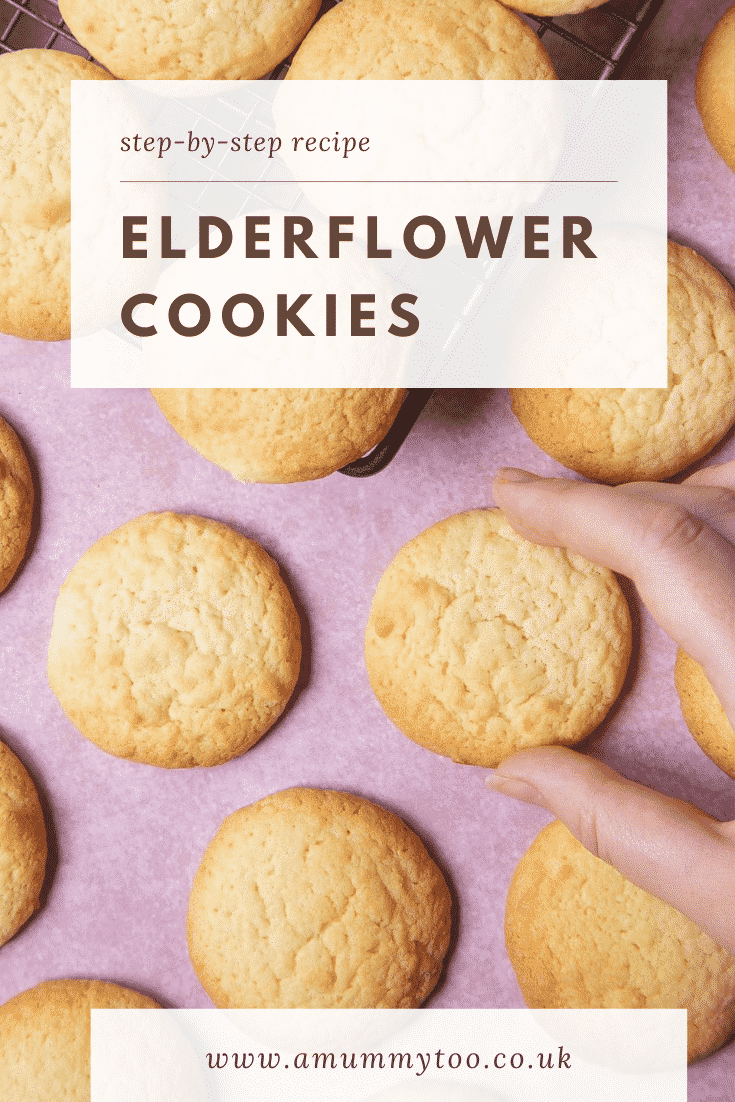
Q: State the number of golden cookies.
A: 15